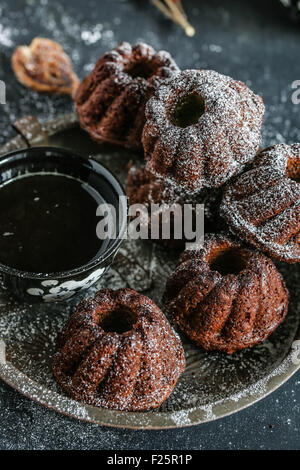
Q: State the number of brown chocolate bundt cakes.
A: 6